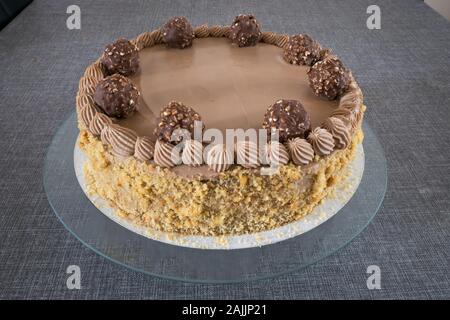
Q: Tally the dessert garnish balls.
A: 8